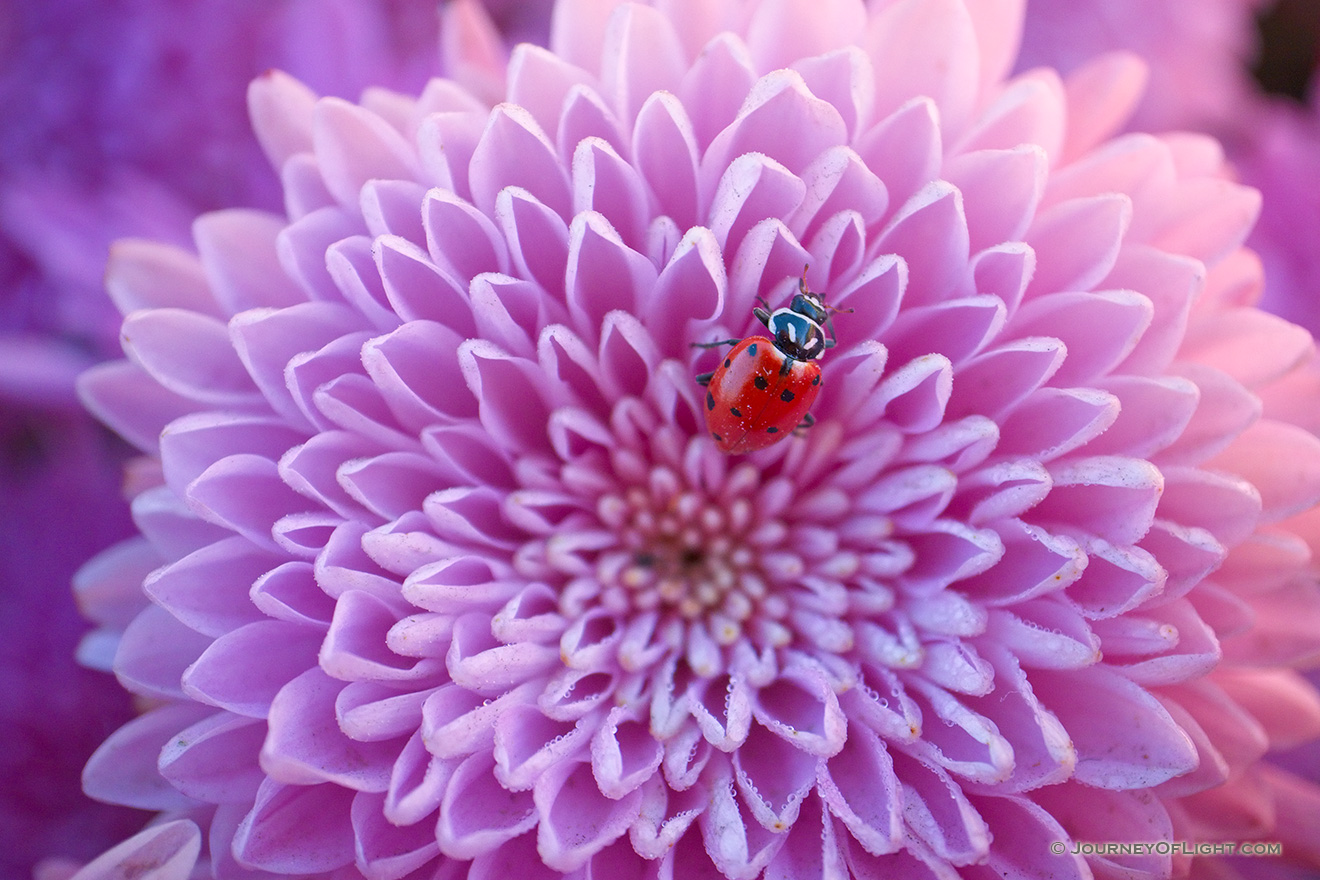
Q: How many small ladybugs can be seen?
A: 1